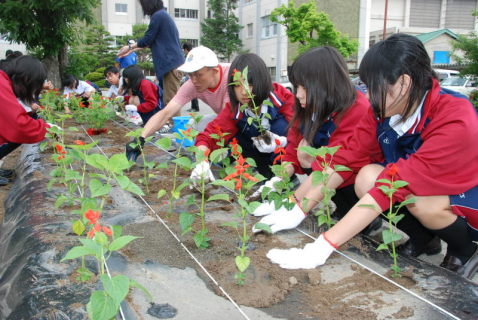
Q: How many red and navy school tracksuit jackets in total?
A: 5